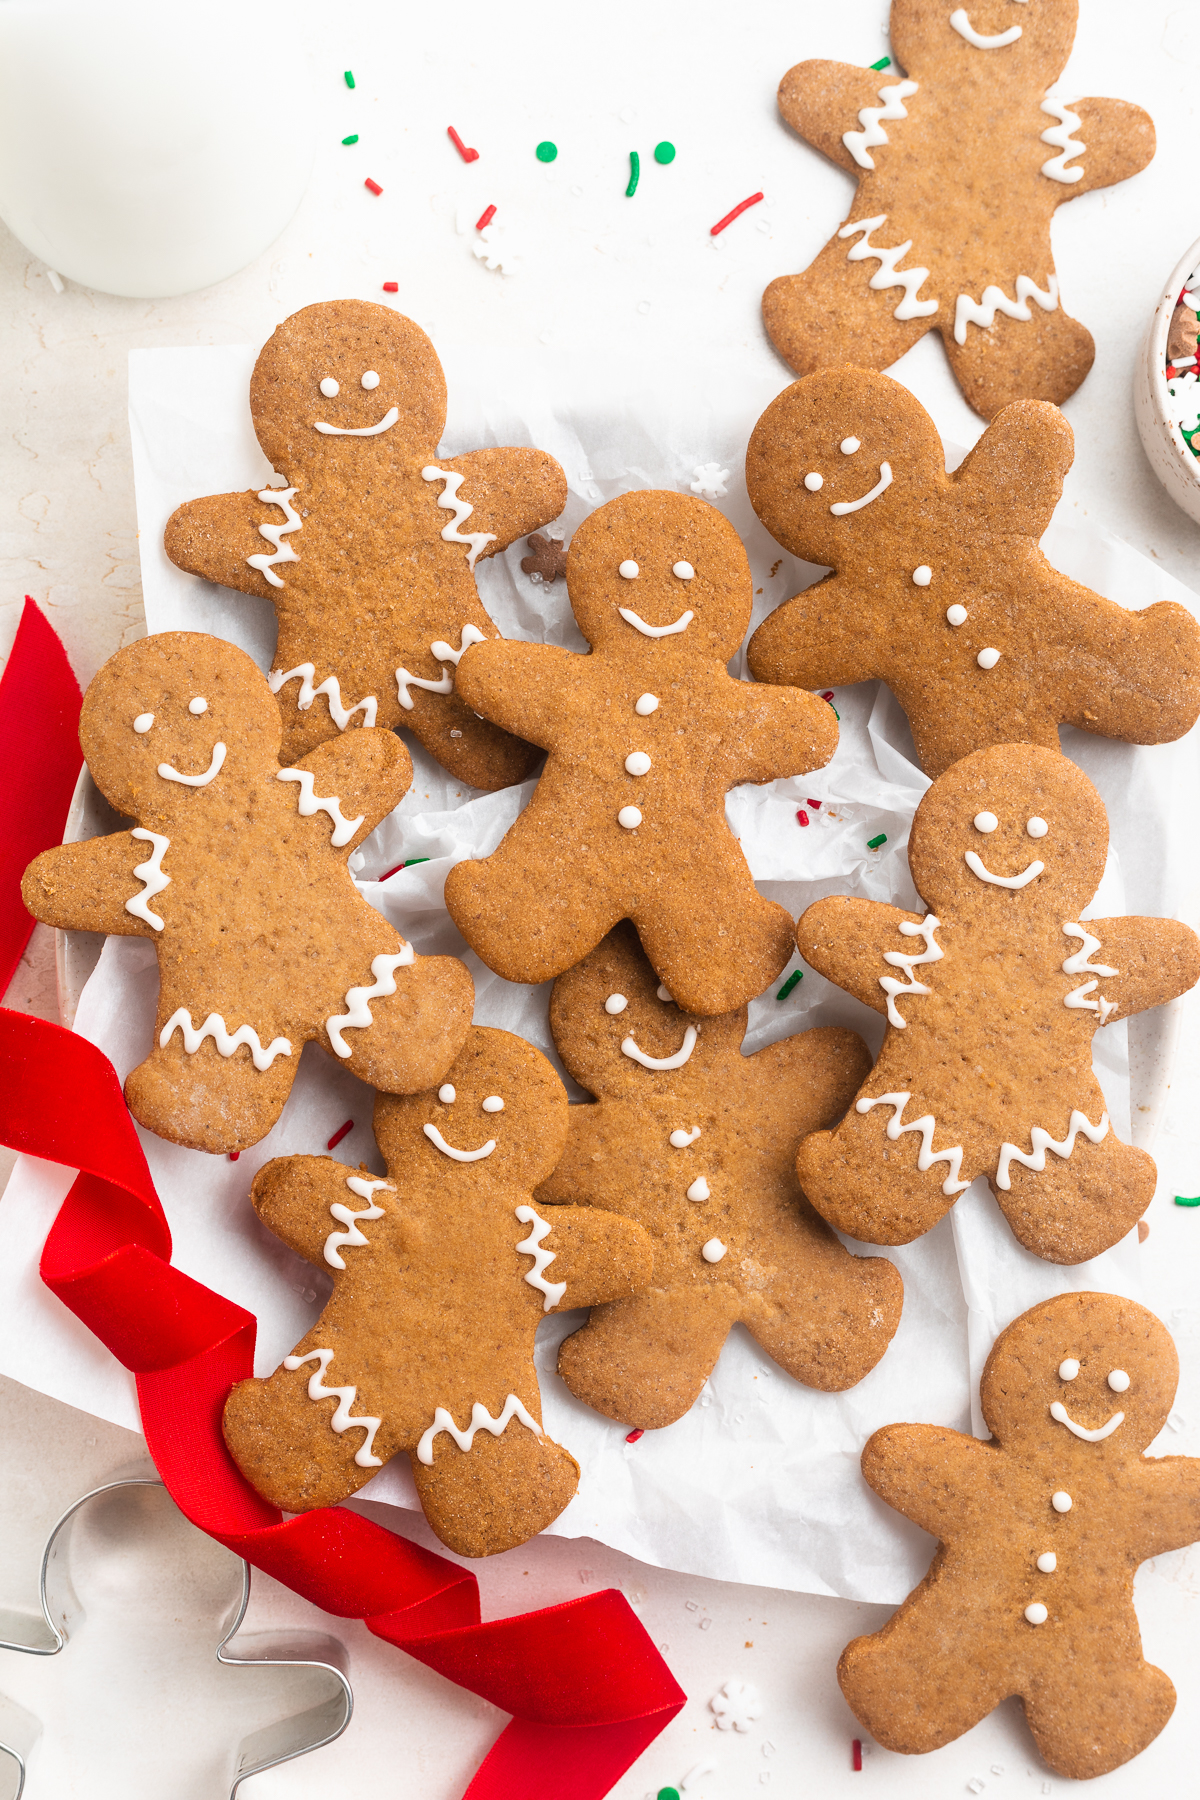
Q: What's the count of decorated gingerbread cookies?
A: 9